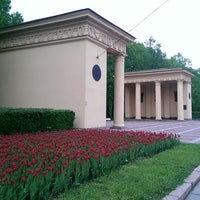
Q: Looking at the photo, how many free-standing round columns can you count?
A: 4